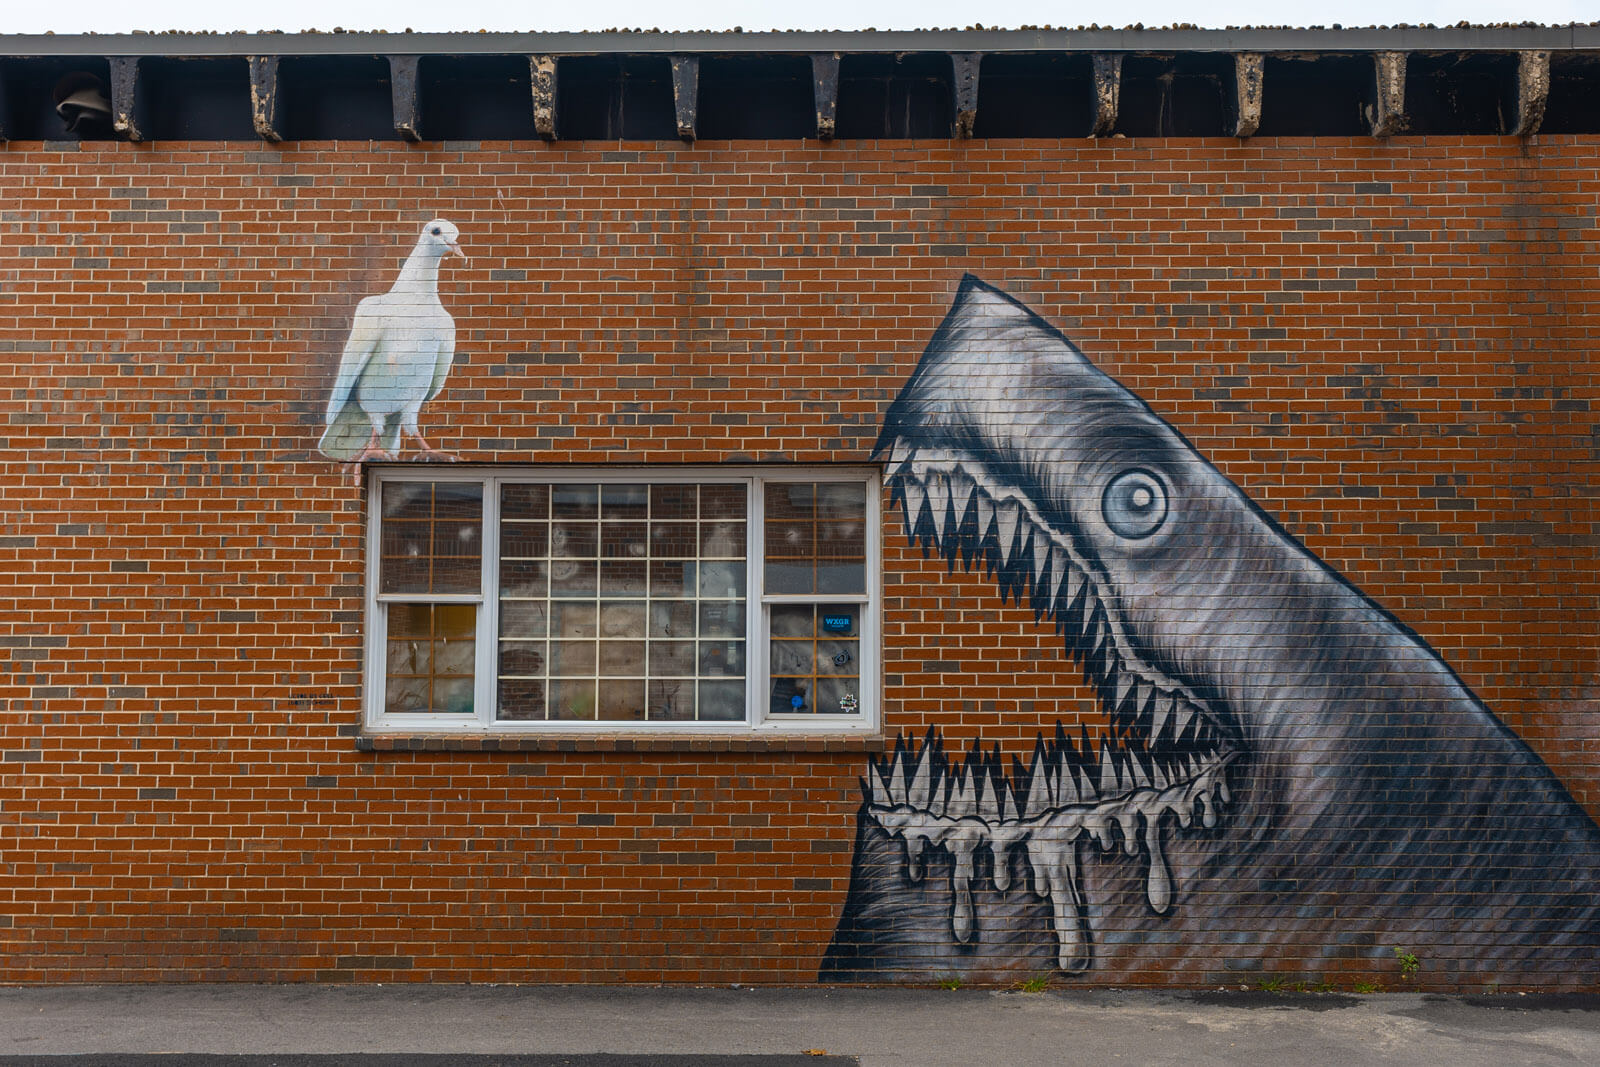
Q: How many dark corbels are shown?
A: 11